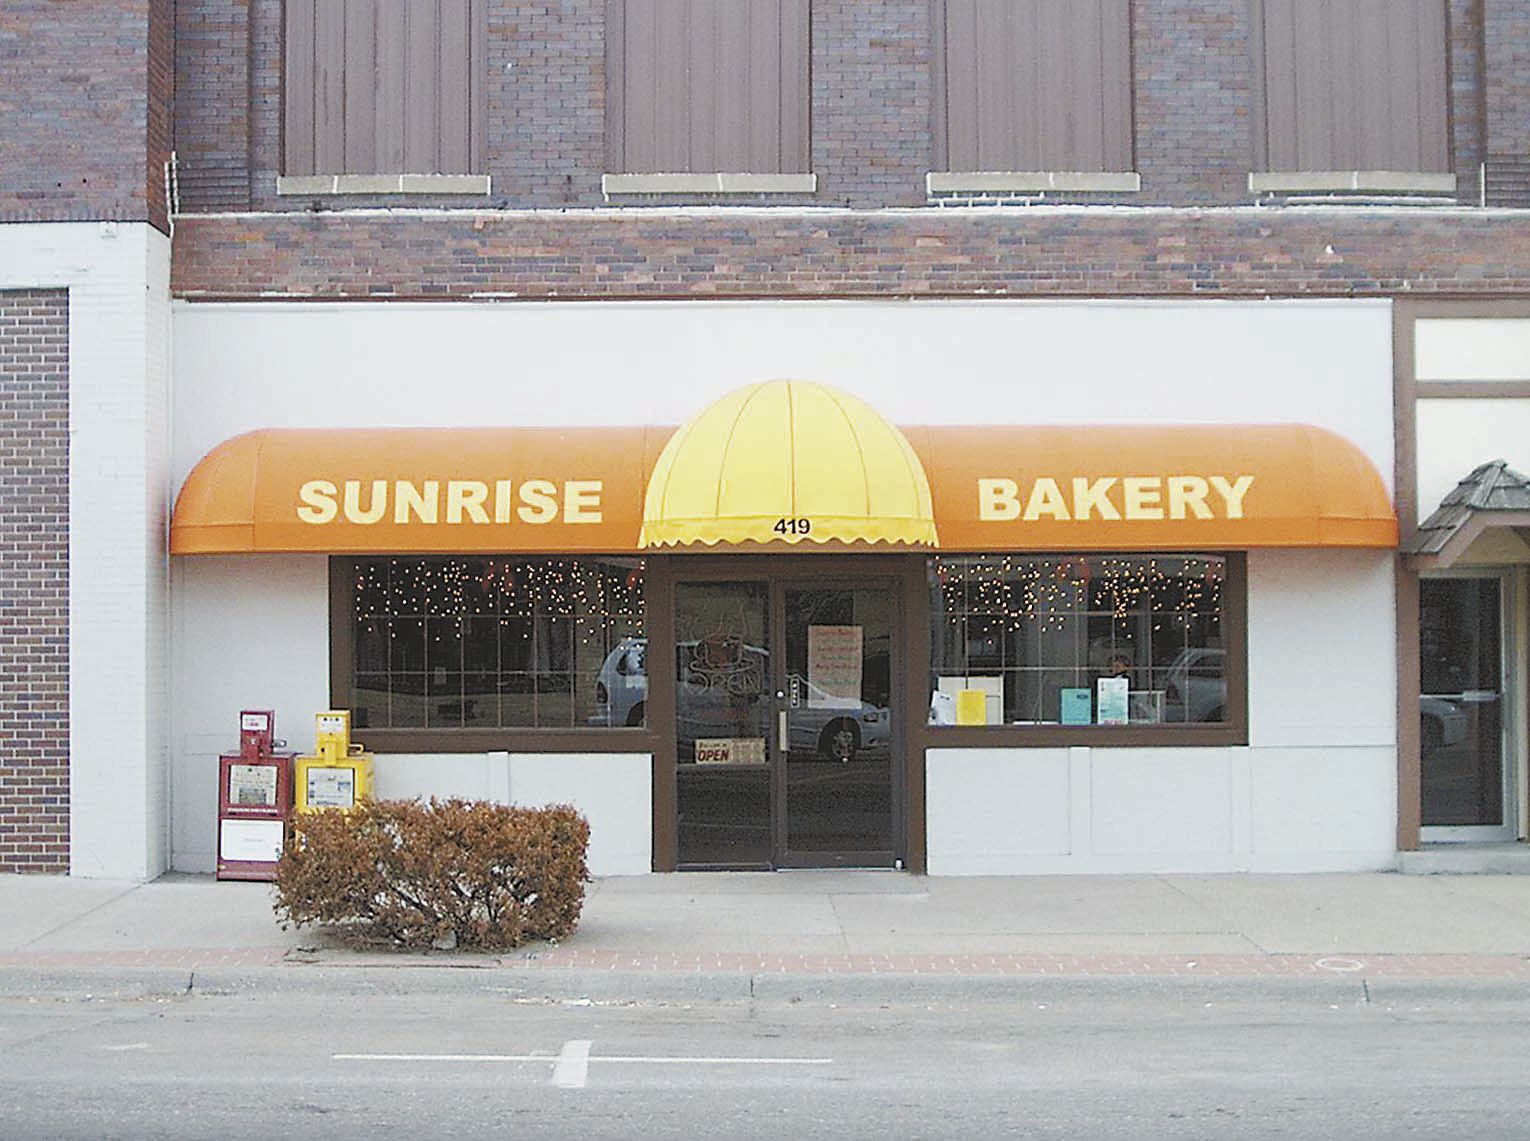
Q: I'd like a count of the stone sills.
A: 4